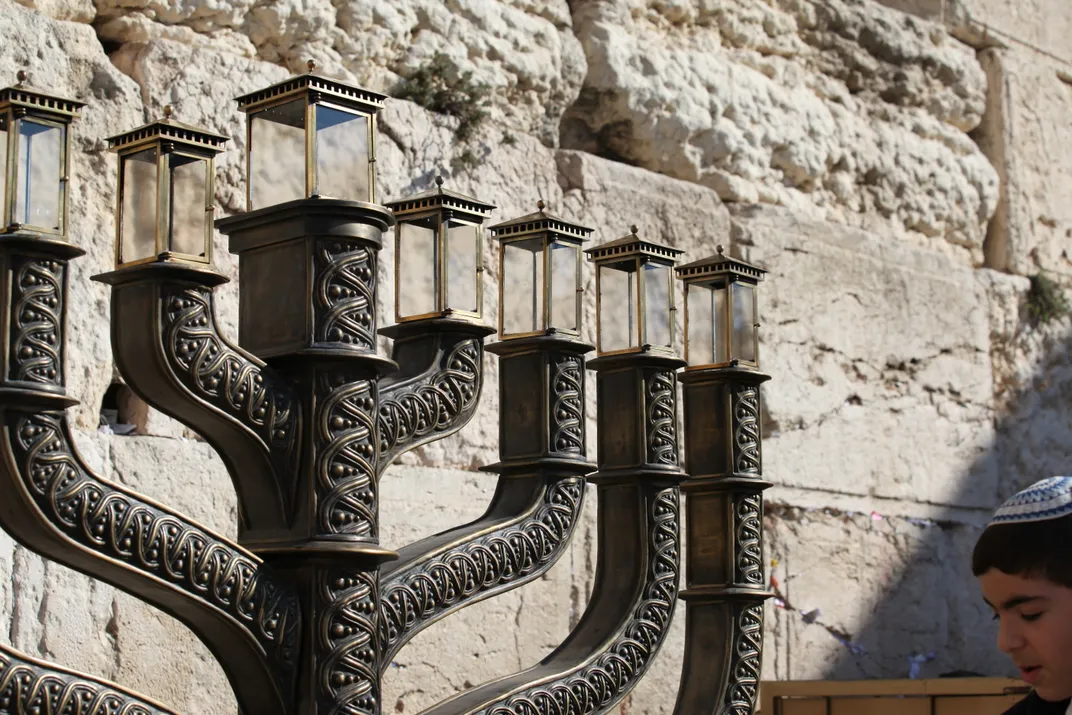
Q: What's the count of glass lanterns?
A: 7